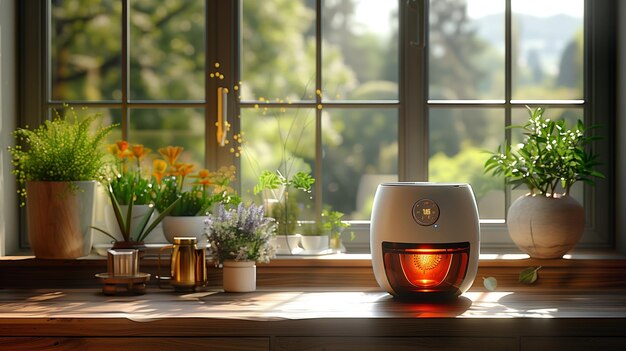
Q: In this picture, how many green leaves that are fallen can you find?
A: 2